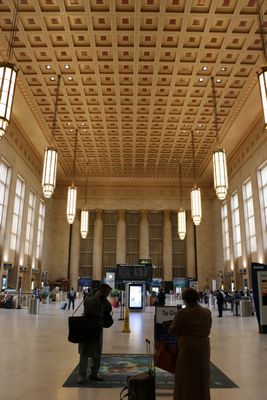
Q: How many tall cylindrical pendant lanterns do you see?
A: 8